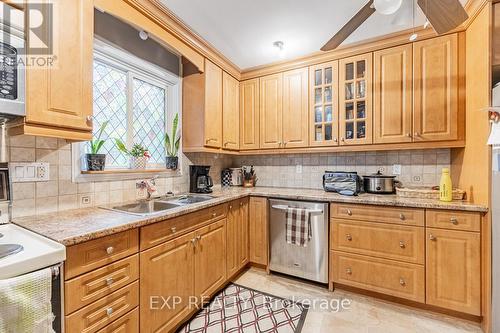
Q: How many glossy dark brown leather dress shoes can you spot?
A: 0